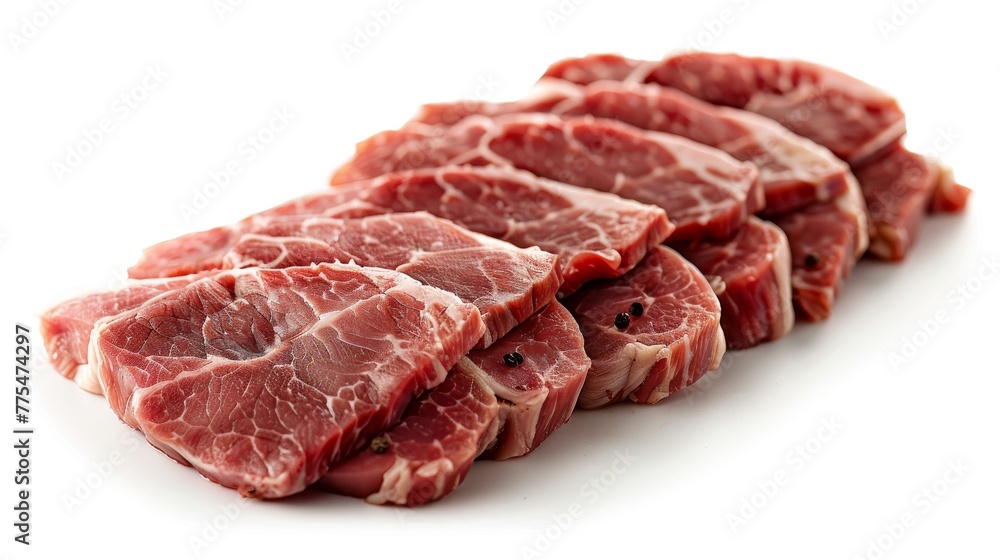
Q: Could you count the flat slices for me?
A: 6